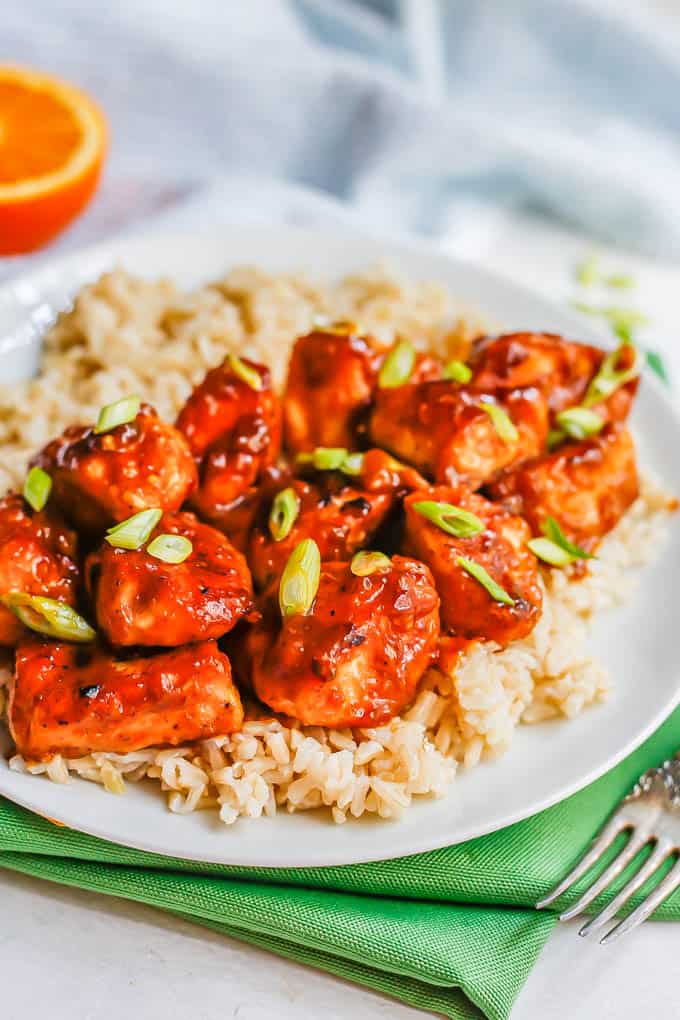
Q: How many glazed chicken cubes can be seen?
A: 12